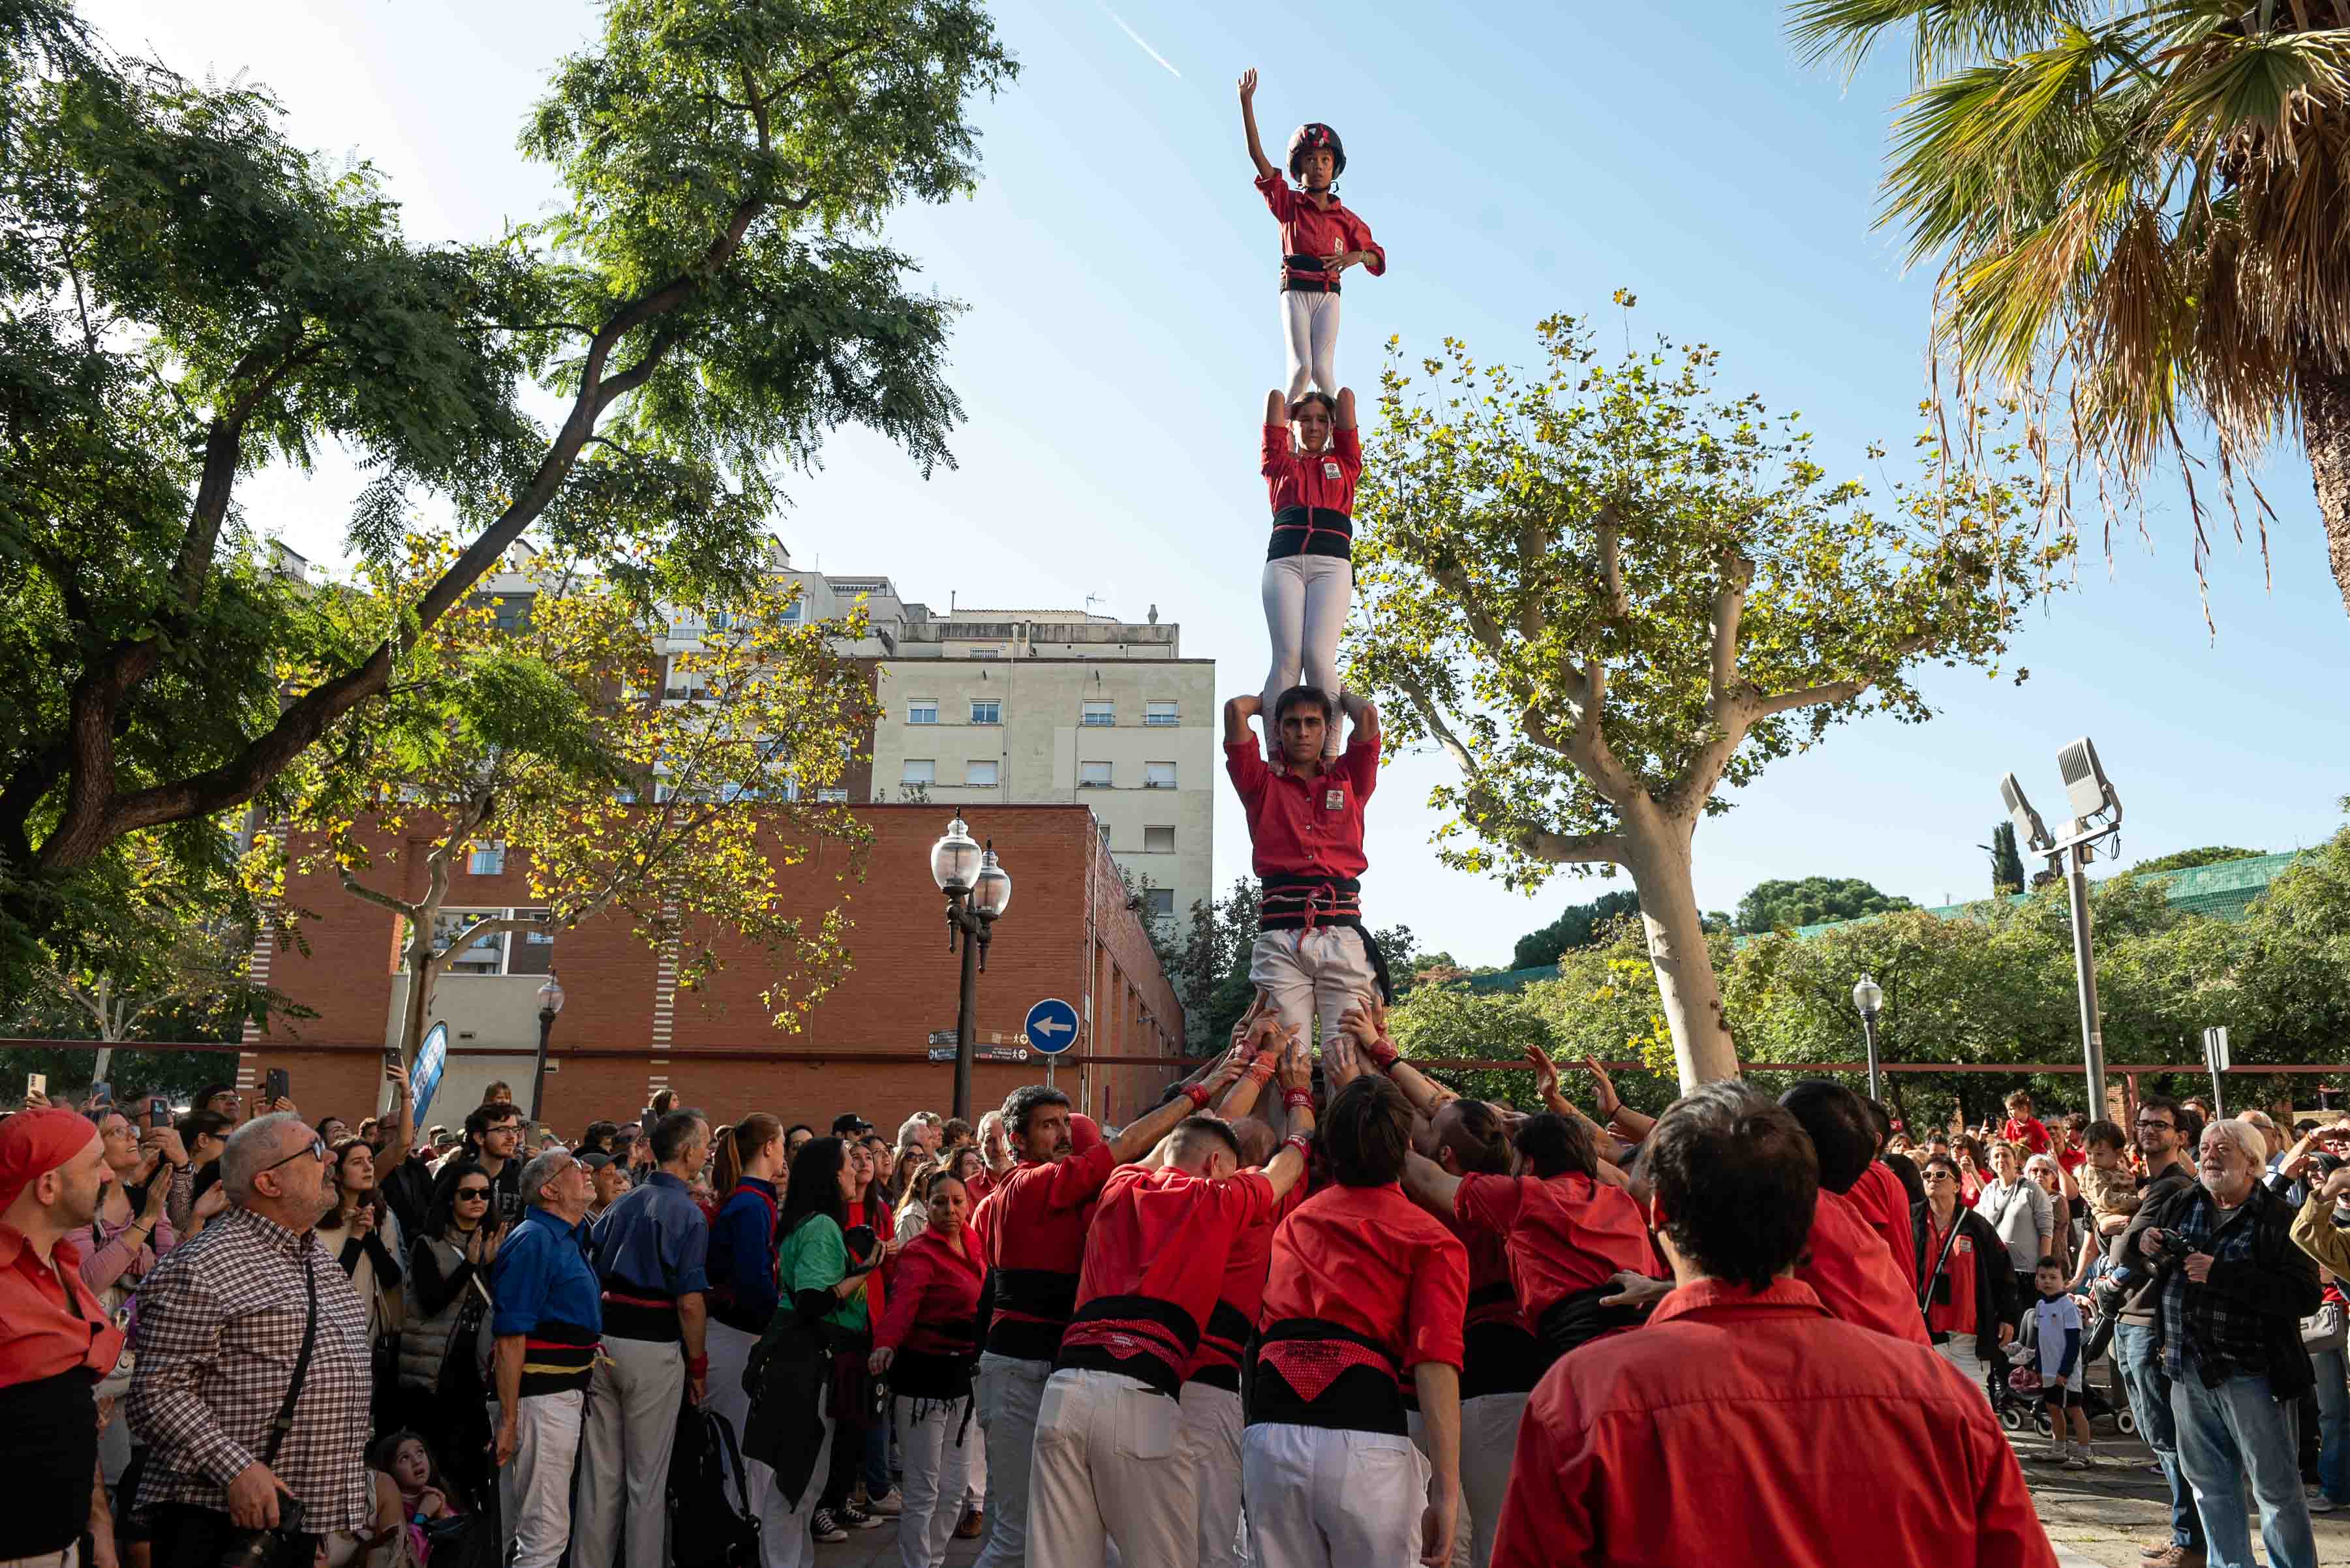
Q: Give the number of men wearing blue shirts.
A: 2